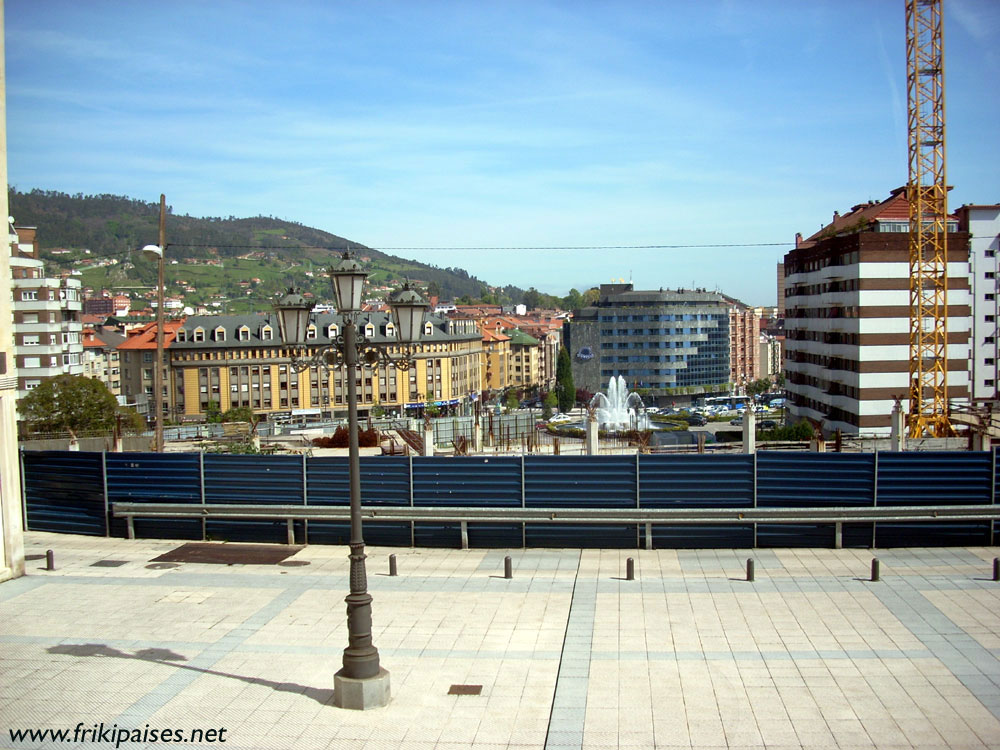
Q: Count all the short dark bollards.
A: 7